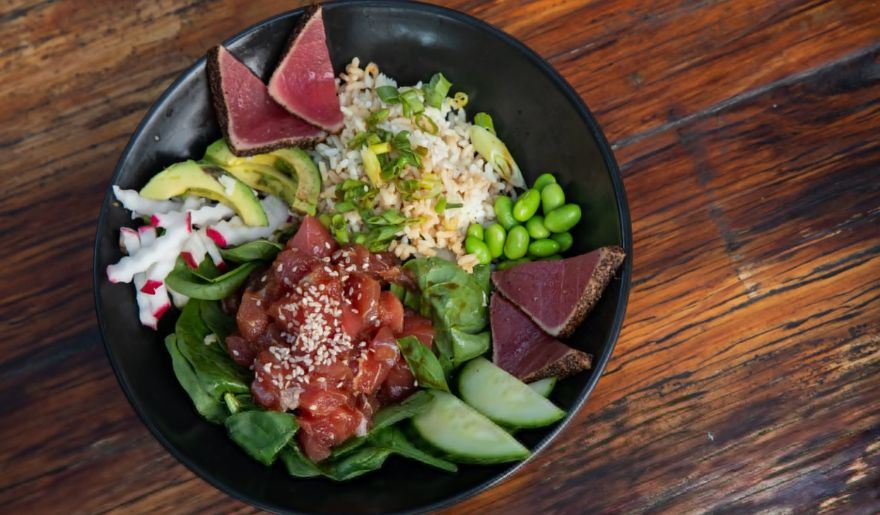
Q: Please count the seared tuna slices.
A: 4